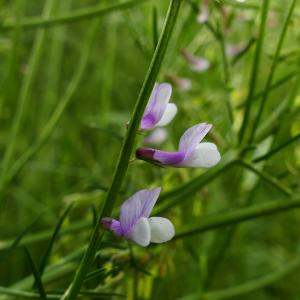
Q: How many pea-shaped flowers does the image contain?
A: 3